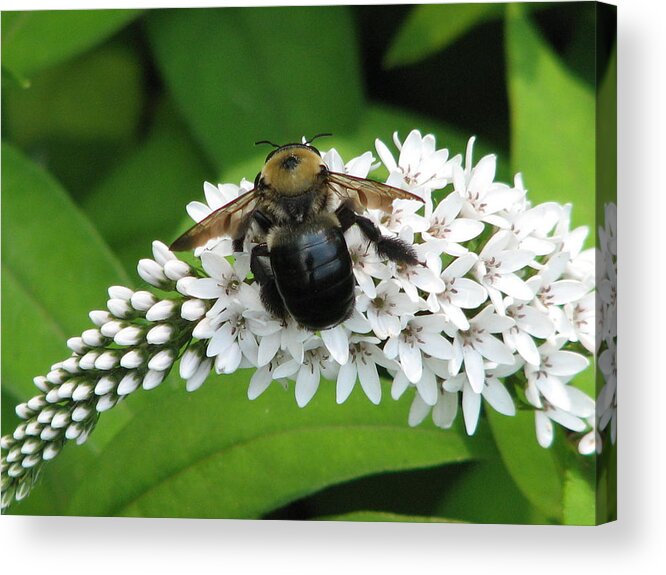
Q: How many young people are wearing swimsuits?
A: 0